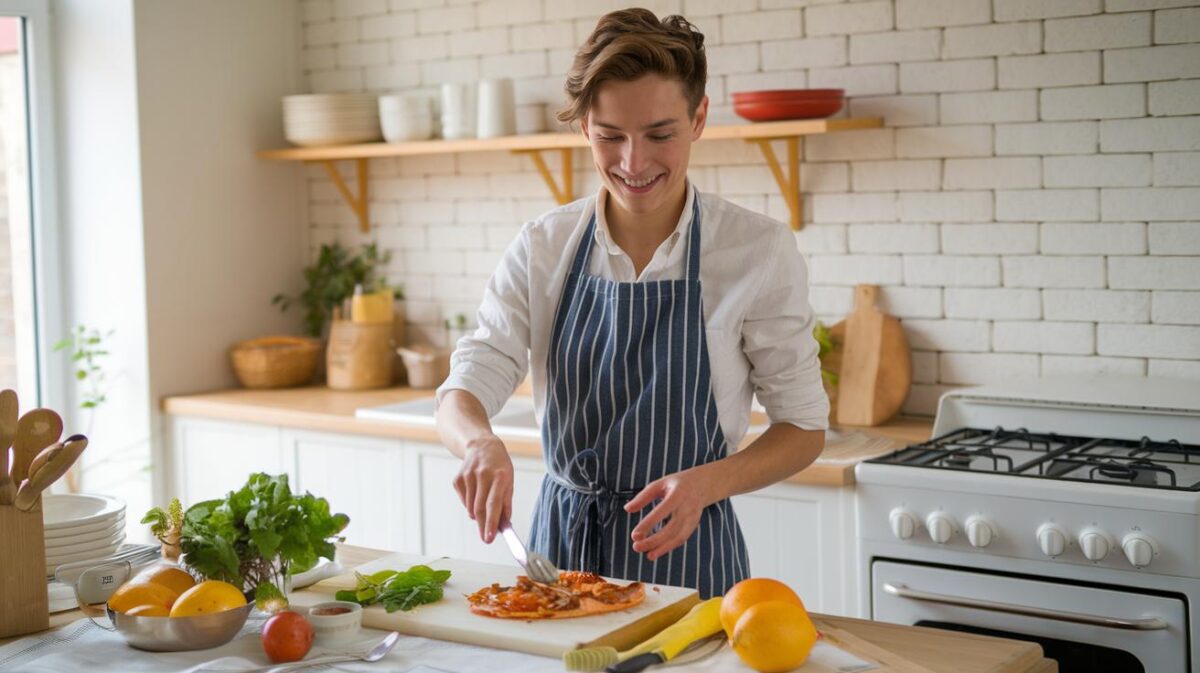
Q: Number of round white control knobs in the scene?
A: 6